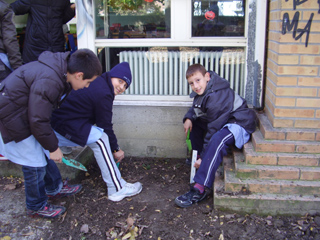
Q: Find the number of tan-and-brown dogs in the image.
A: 0